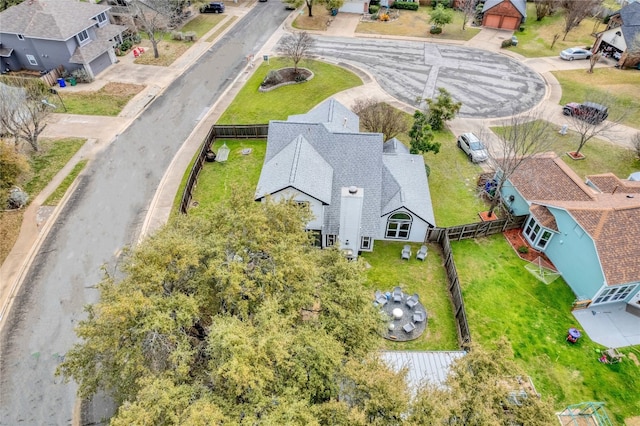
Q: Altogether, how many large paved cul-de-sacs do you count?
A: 1